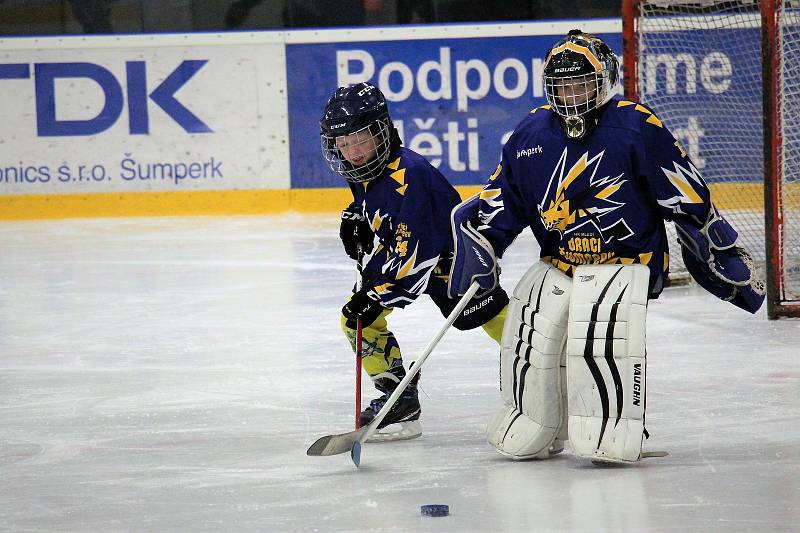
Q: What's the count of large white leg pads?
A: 2